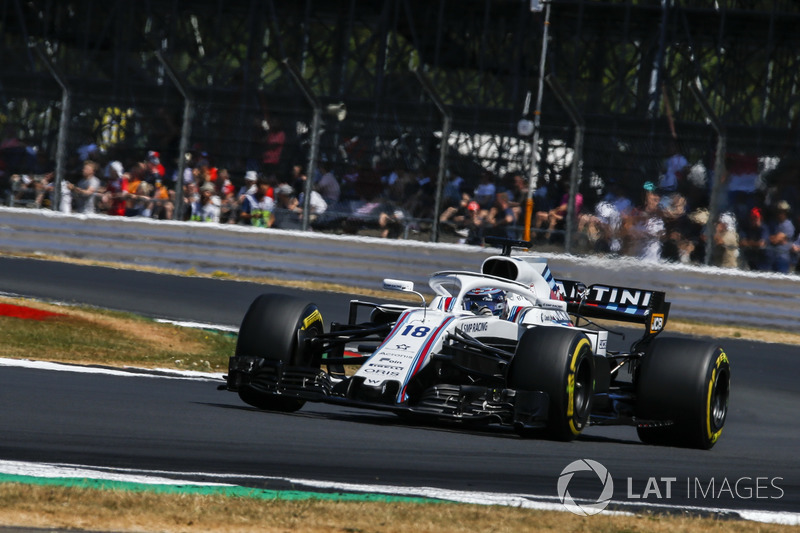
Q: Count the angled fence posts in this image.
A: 6